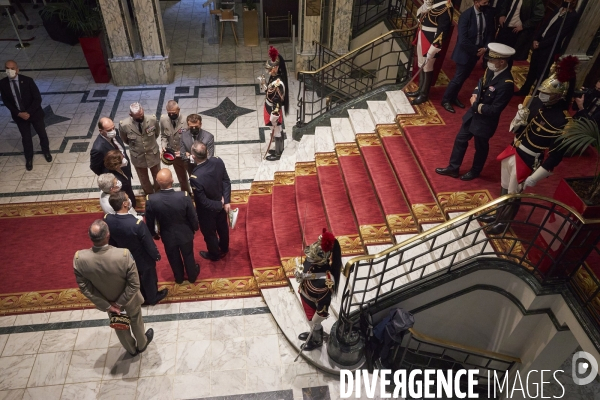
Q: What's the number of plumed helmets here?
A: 3